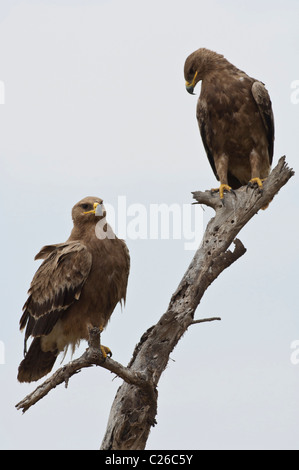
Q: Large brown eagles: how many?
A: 2